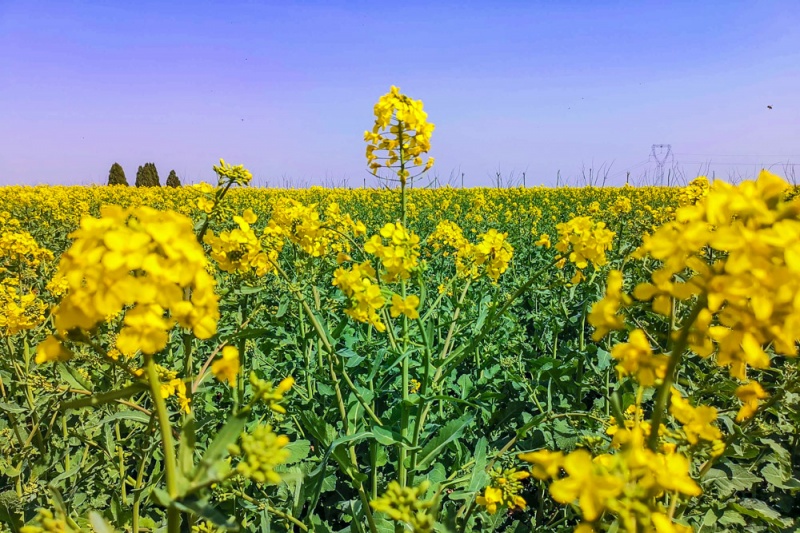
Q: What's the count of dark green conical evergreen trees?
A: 3